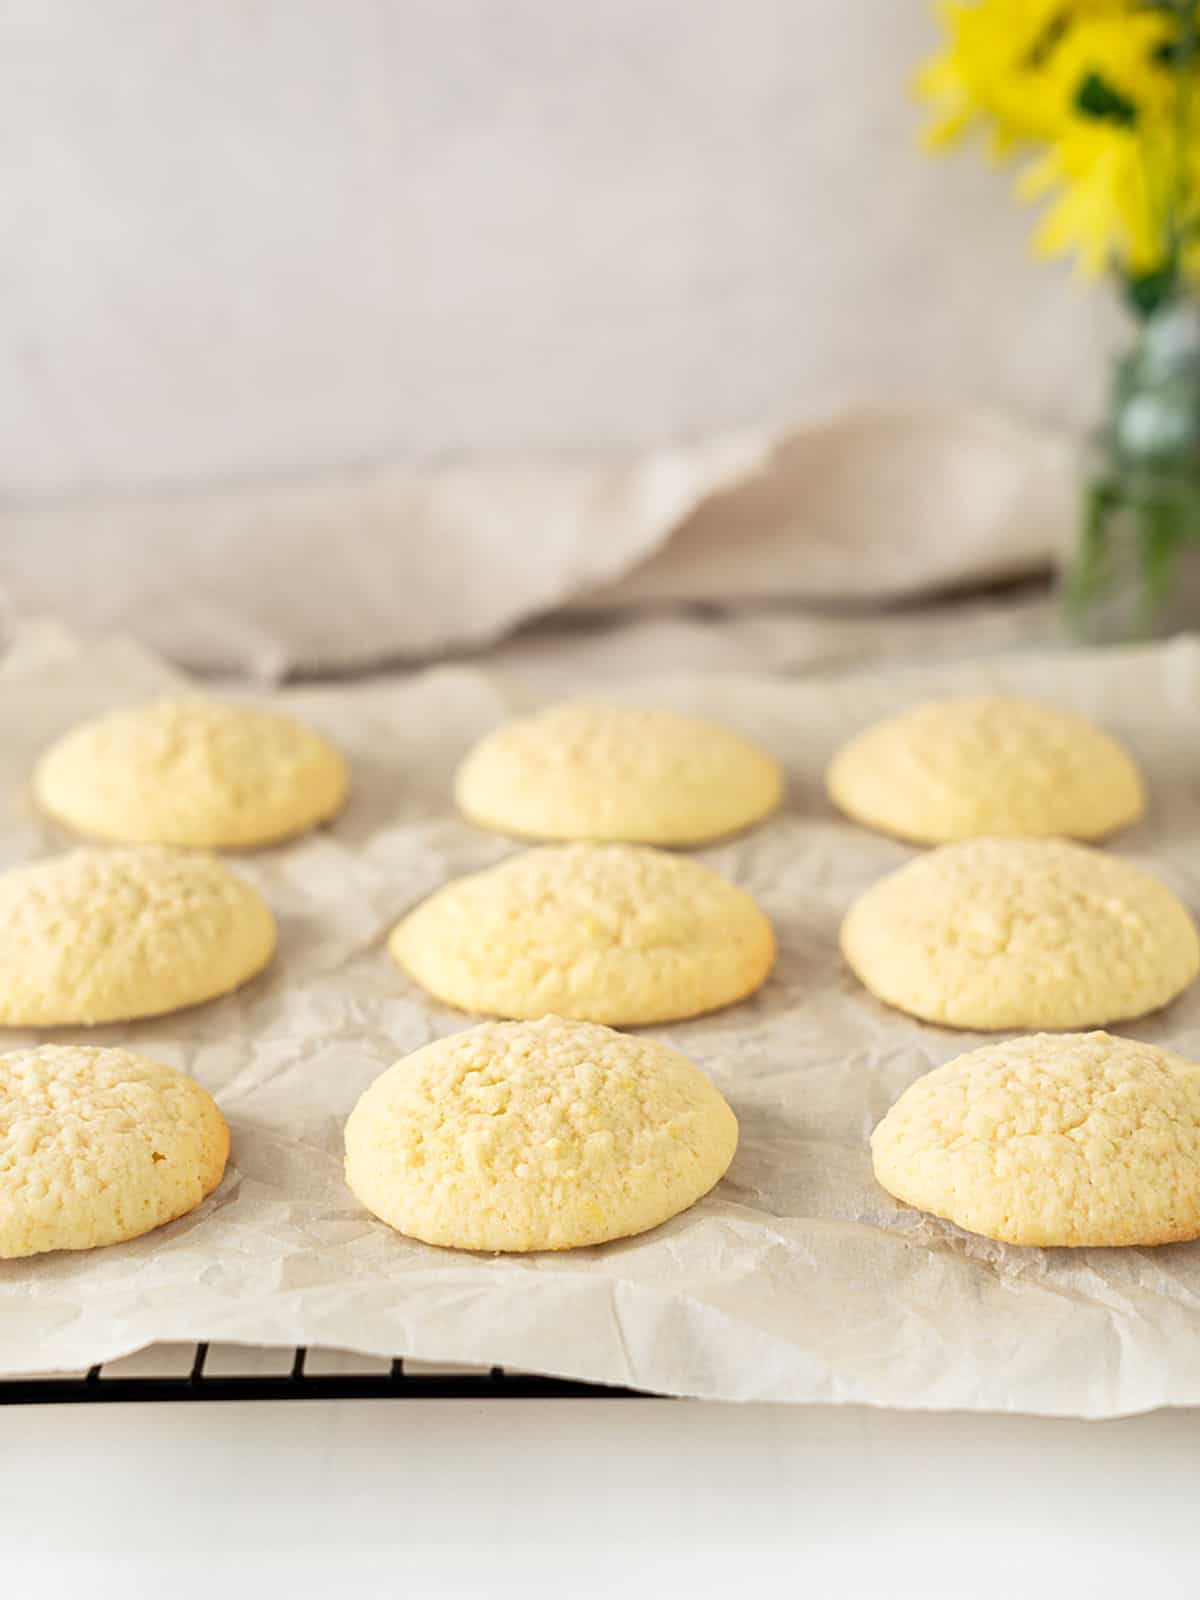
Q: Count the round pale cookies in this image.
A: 9